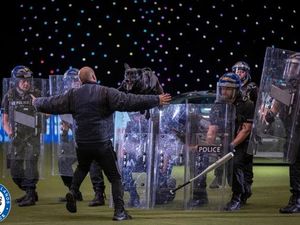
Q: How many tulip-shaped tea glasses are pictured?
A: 0